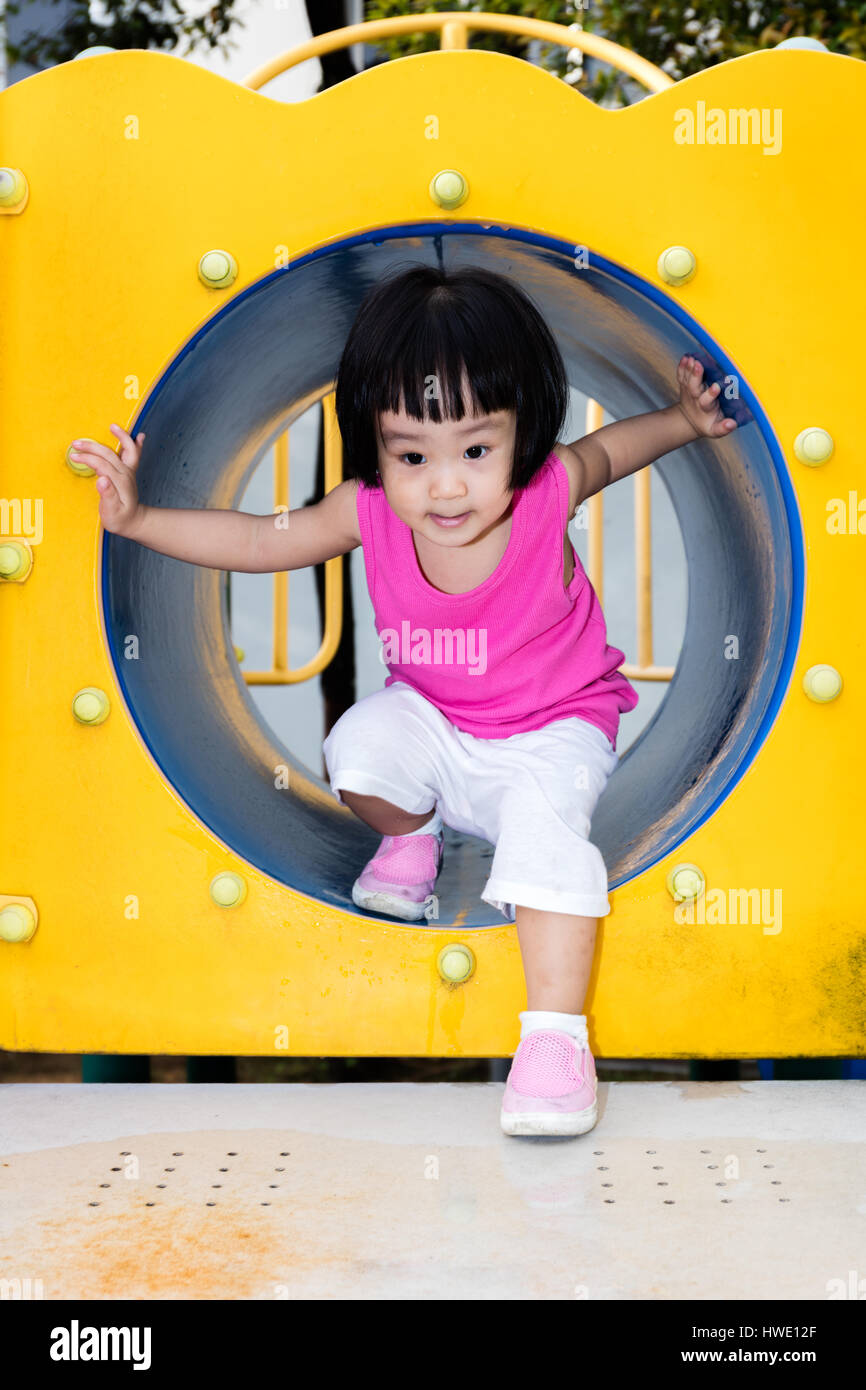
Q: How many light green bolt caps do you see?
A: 13